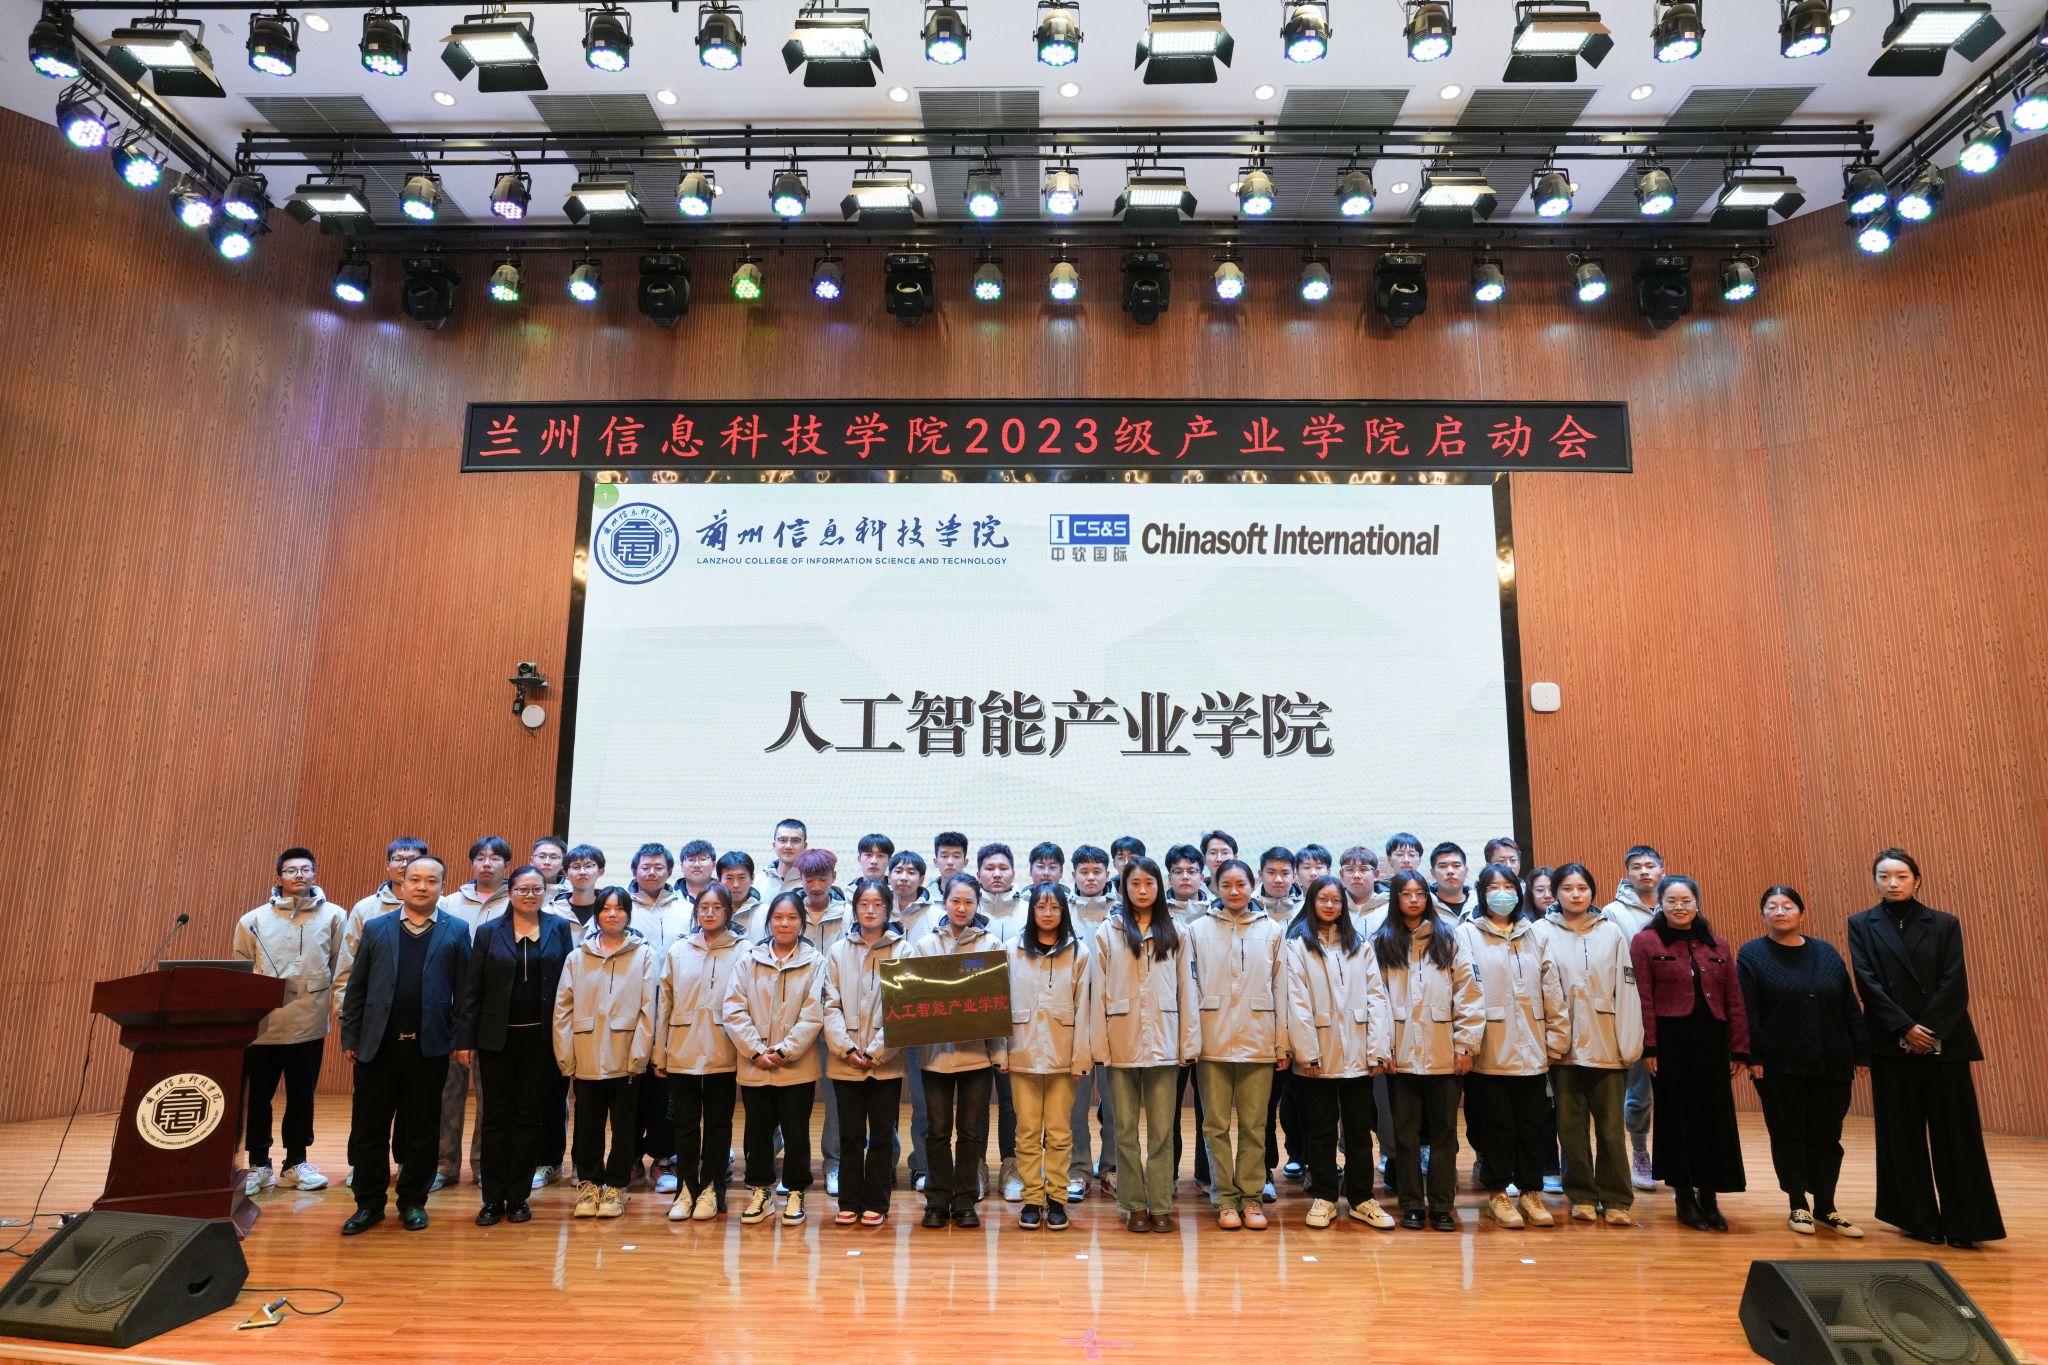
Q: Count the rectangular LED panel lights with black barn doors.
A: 12